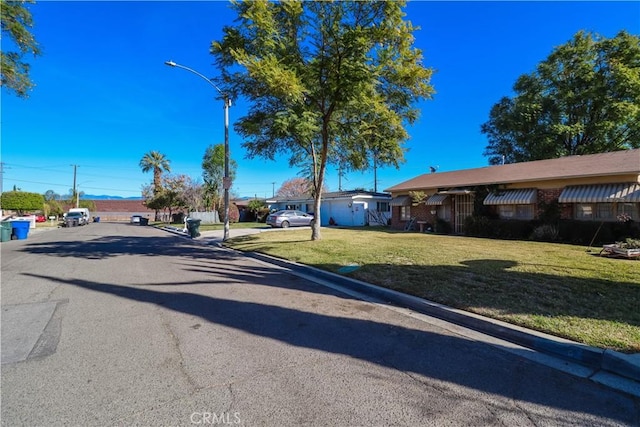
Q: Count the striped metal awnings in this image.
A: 4